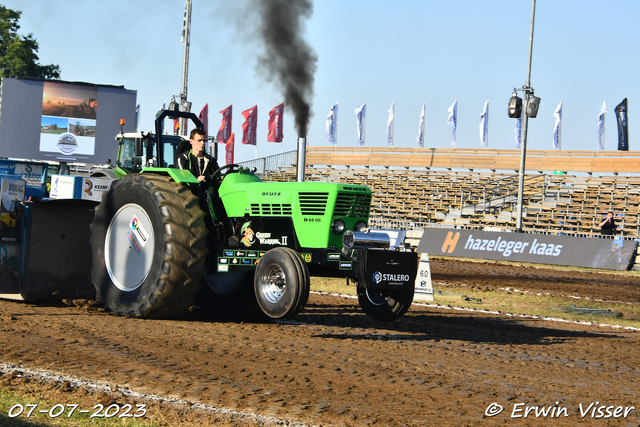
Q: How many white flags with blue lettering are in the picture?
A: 9